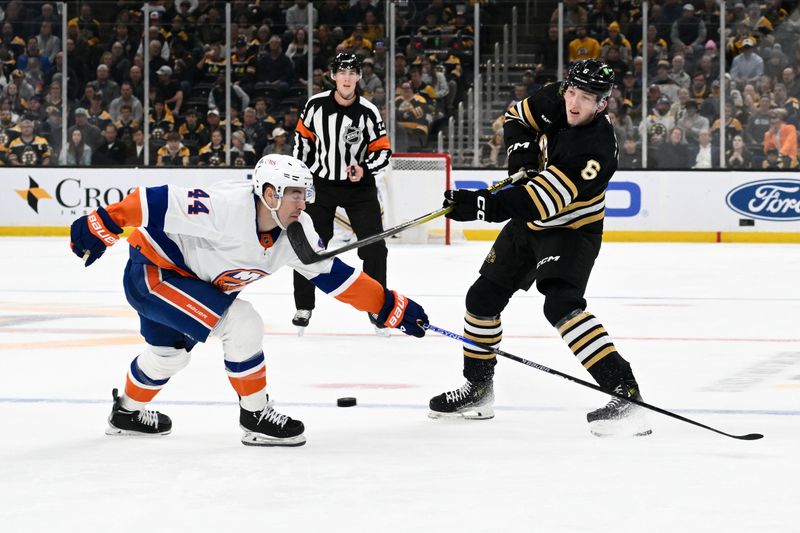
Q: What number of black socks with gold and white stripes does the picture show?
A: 2